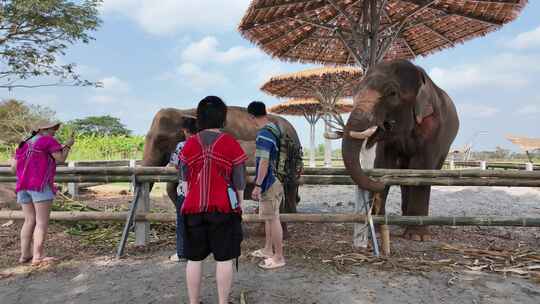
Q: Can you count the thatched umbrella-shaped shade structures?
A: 4